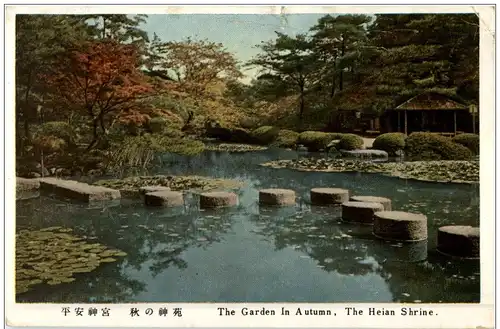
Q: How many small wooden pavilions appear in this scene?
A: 1